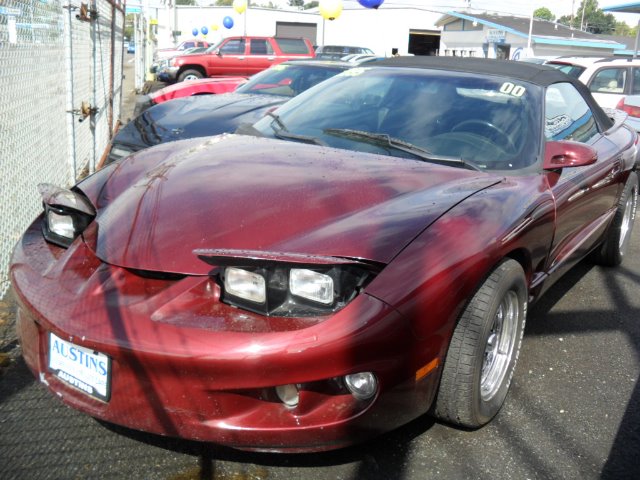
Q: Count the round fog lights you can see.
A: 2